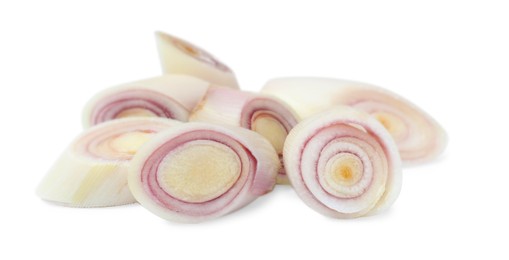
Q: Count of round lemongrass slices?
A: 7